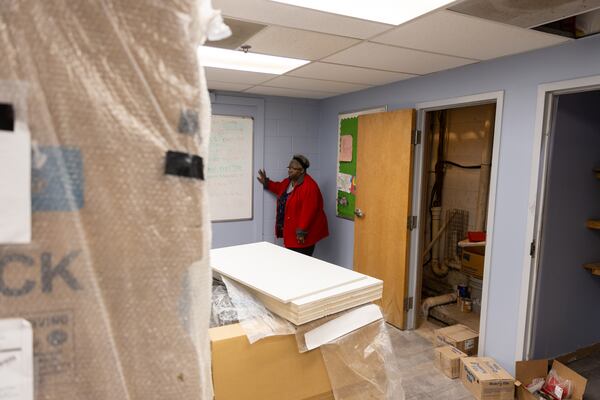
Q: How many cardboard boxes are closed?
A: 3